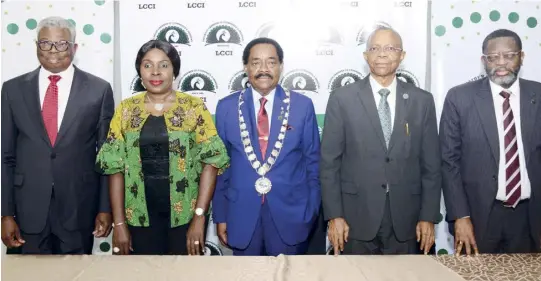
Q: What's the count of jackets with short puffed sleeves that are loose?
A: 1